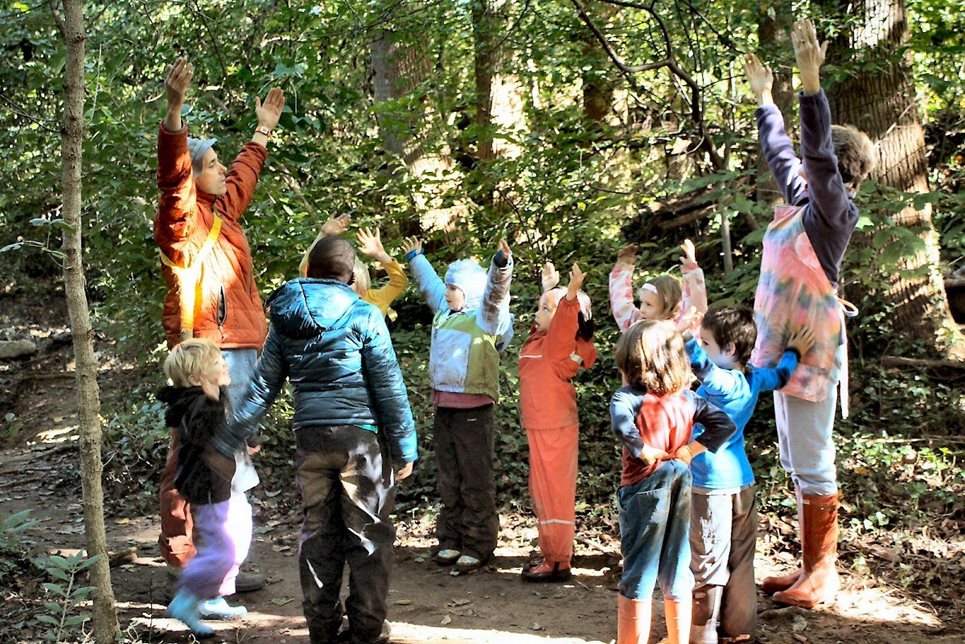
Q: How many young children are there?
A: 8